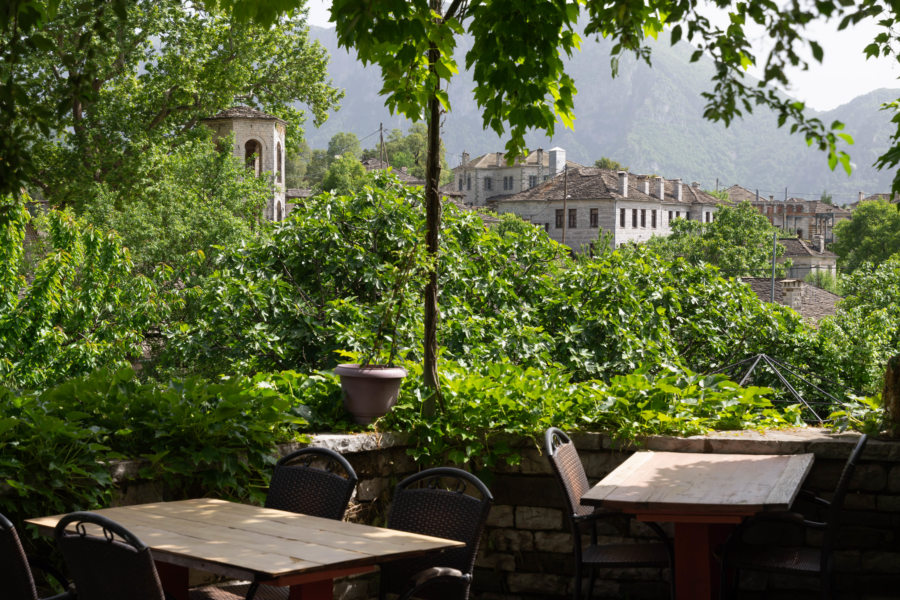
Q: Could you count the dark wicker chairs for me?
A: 6